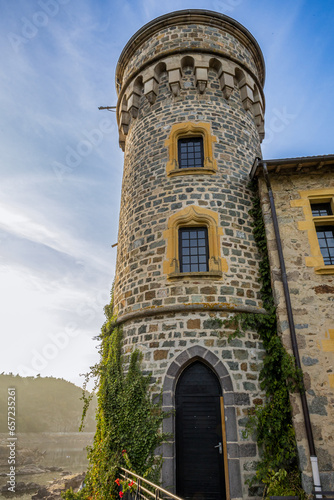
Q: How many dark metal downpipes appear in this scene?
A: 1